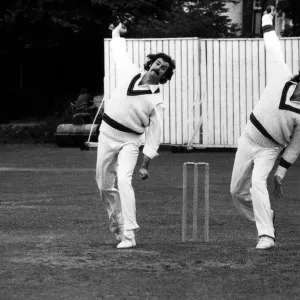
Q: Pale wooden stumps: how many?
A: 3